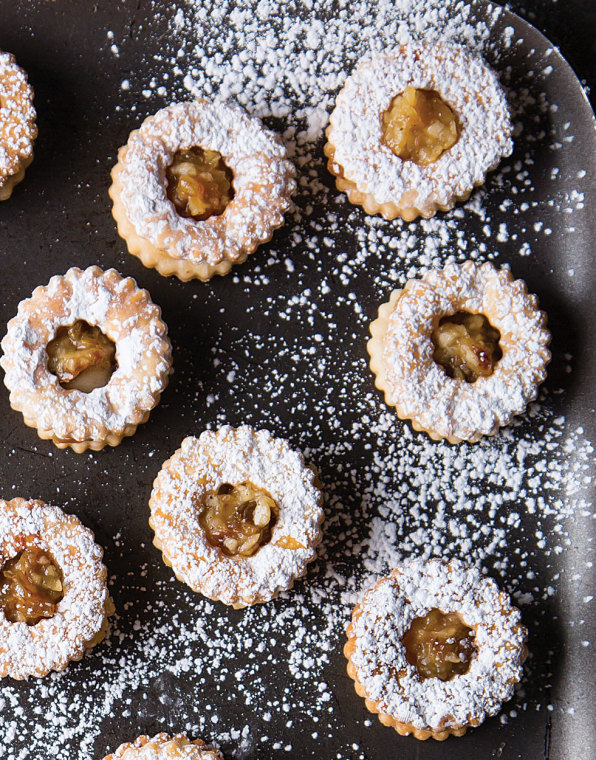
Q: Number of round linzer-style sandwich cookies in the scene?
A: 9